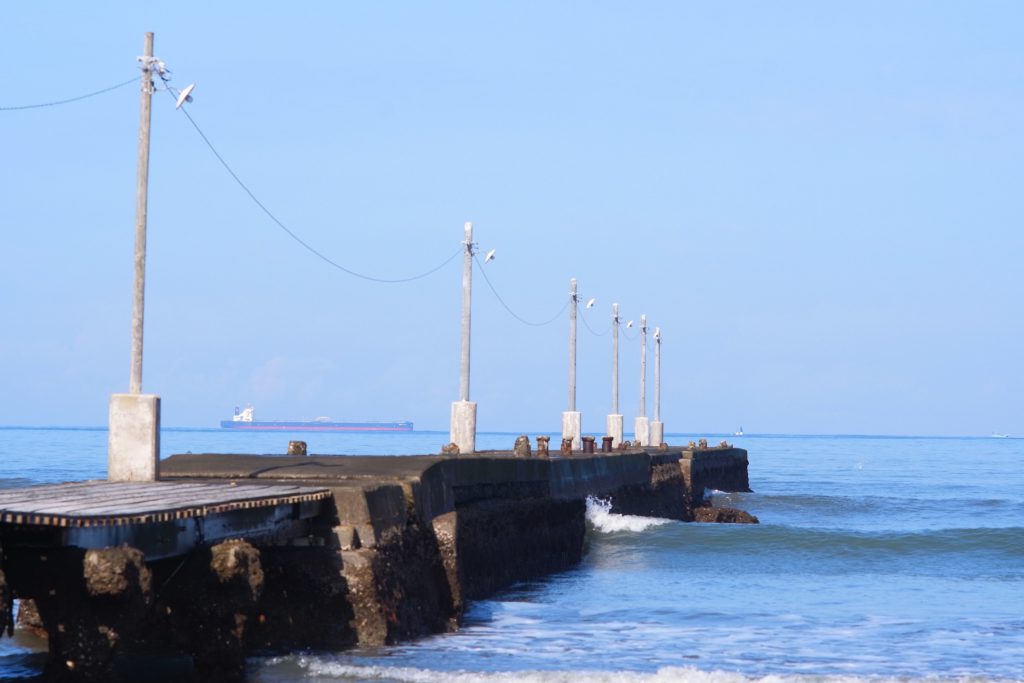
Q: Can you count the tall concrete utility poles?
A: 6